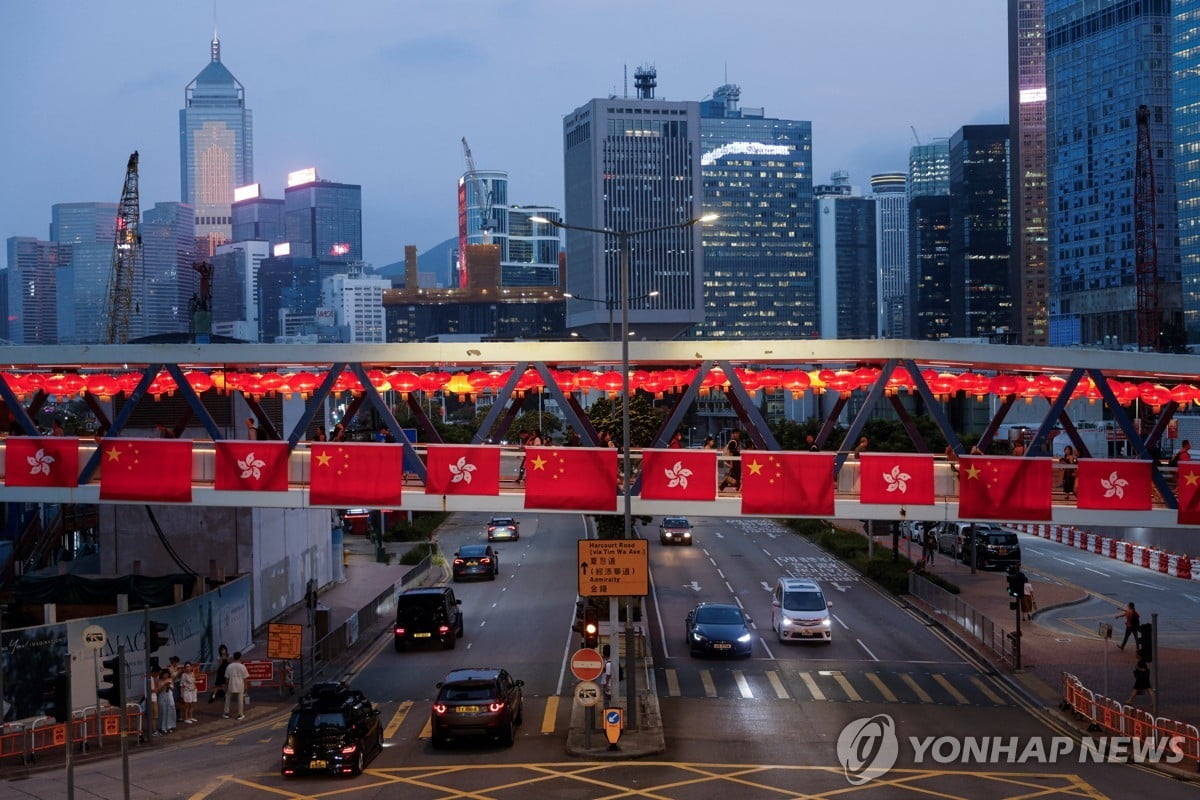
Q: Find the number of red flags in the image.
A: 12